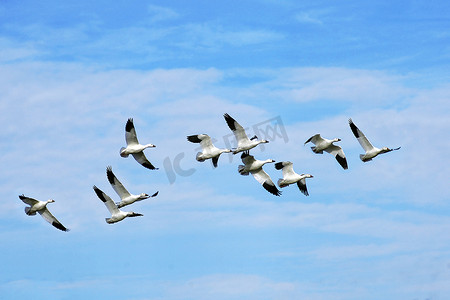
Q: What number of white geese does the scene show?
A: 10